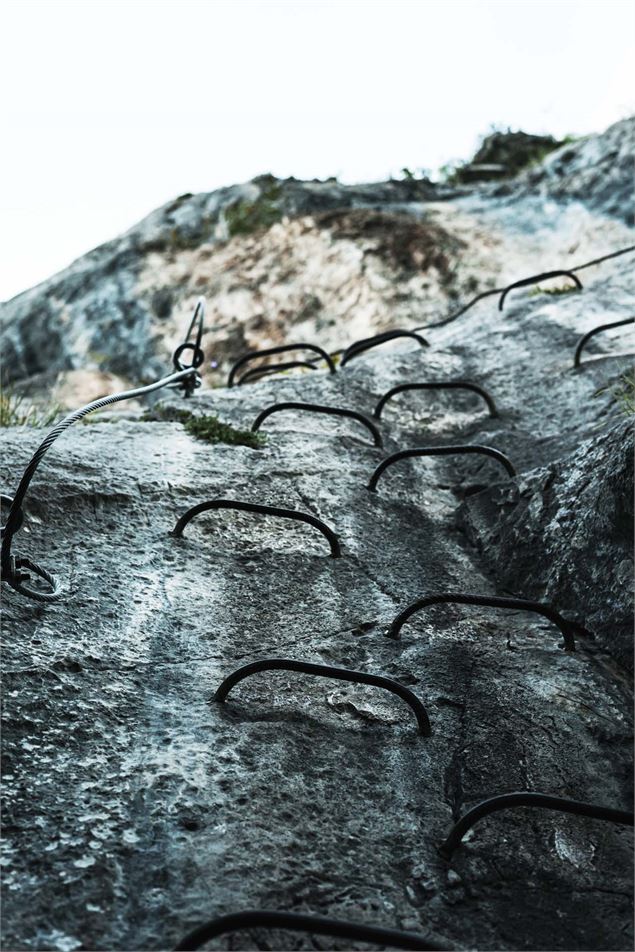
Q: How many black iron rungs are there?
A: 13